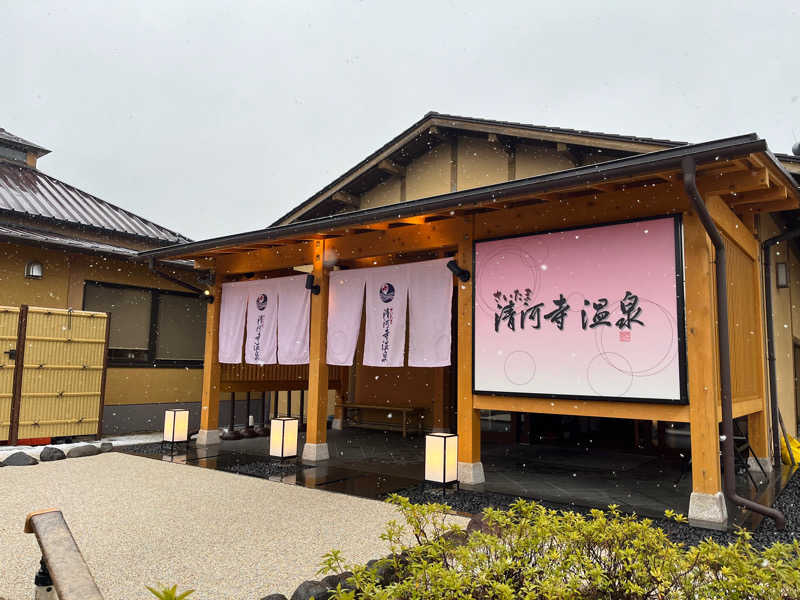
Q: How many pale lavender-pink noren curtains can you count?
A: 2